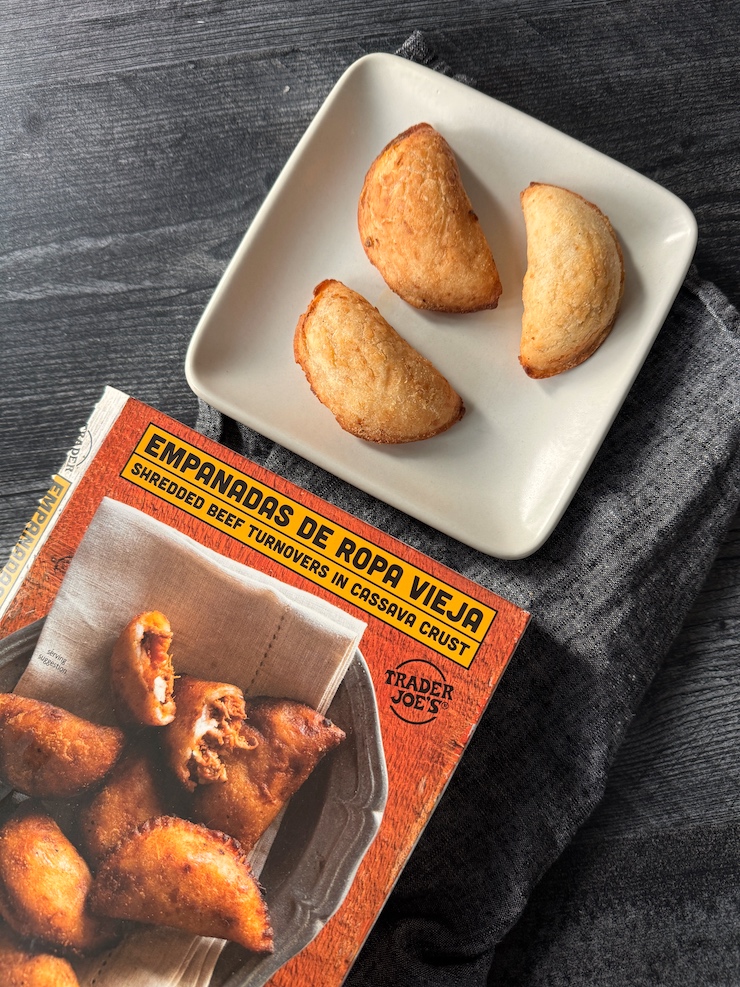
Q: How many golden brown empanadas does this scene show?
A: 3